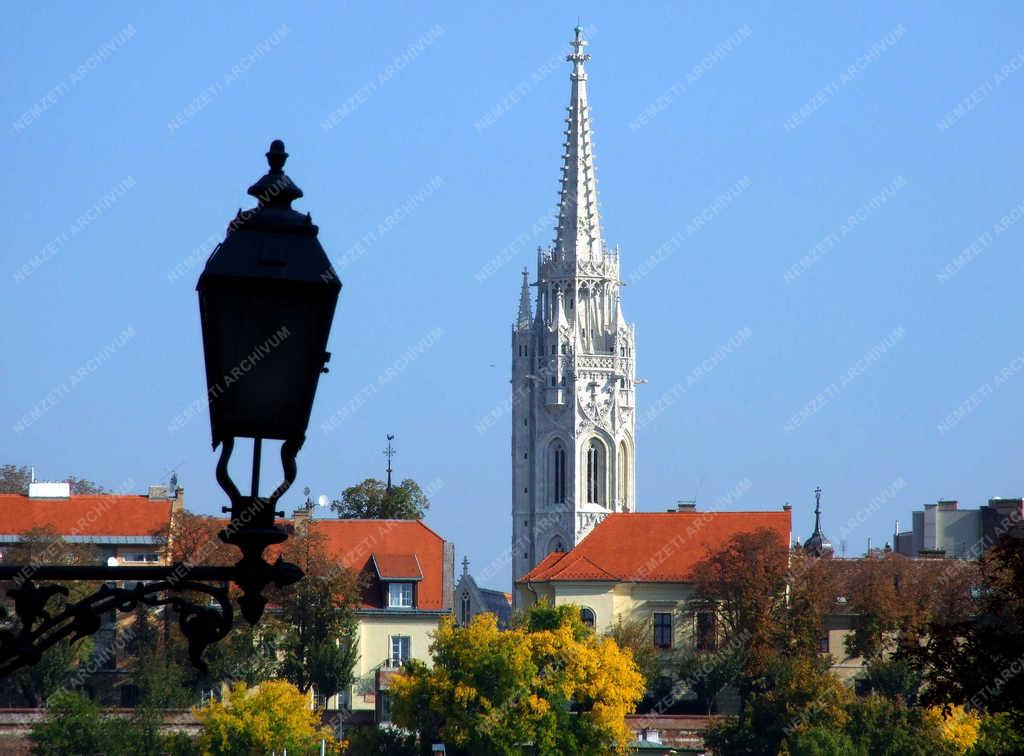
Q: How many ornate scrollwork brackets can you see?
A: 1